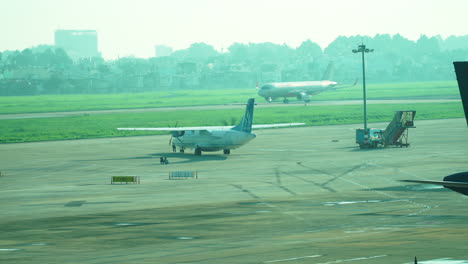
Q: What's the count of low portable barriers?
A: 2